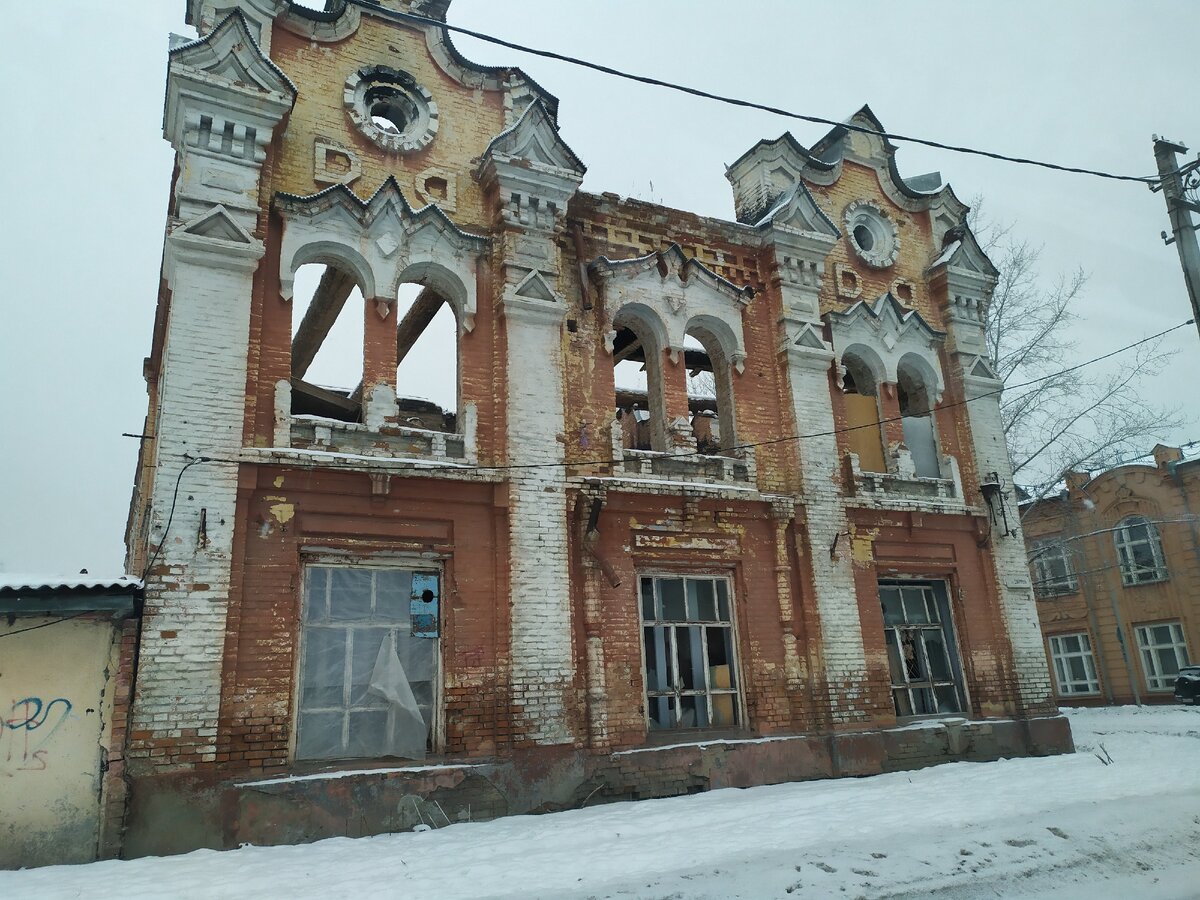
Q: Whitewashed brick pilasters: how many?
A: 4